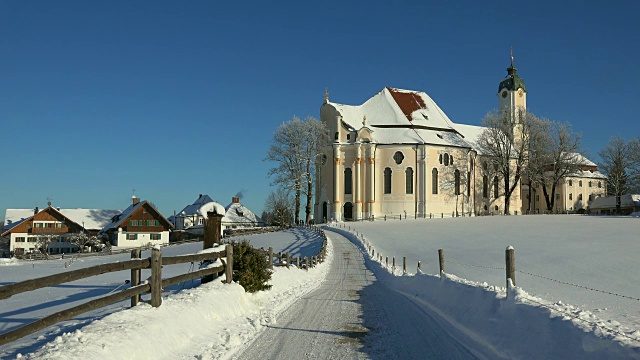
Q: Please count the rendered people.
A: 0